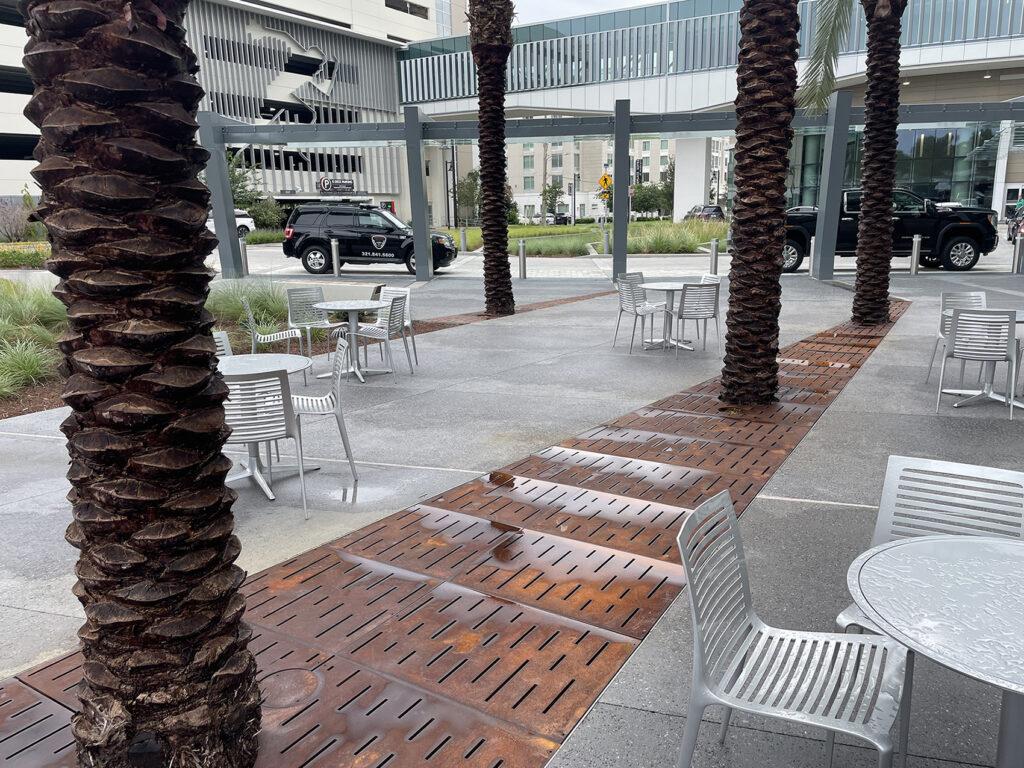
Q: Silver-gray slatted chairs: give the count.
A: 15